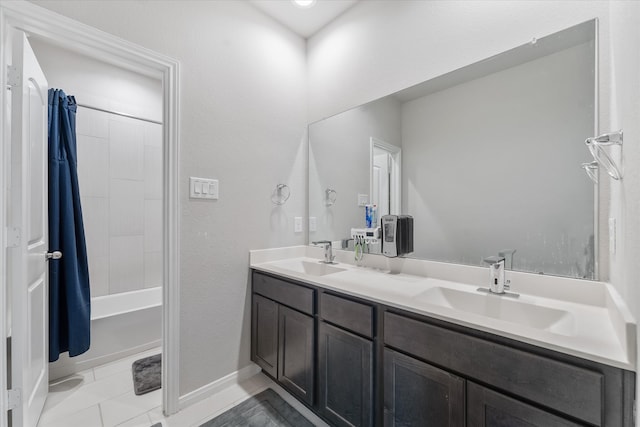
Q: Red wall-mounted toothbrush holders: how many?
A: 0